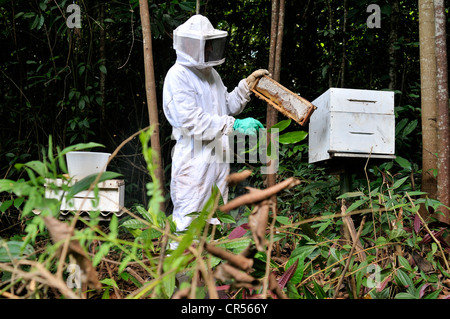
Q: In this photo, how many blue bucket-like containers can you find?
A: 0